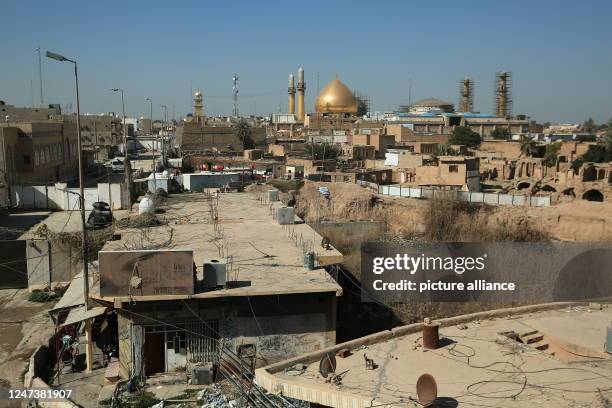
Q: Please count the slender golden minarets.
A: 2